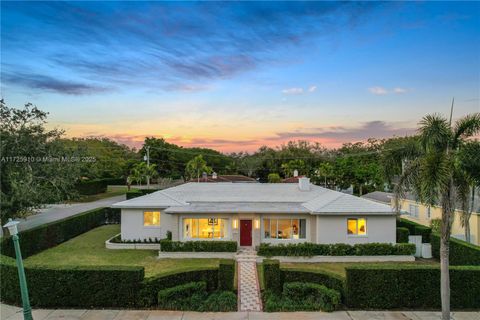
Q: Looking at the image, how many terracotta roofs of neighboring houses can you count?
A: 2